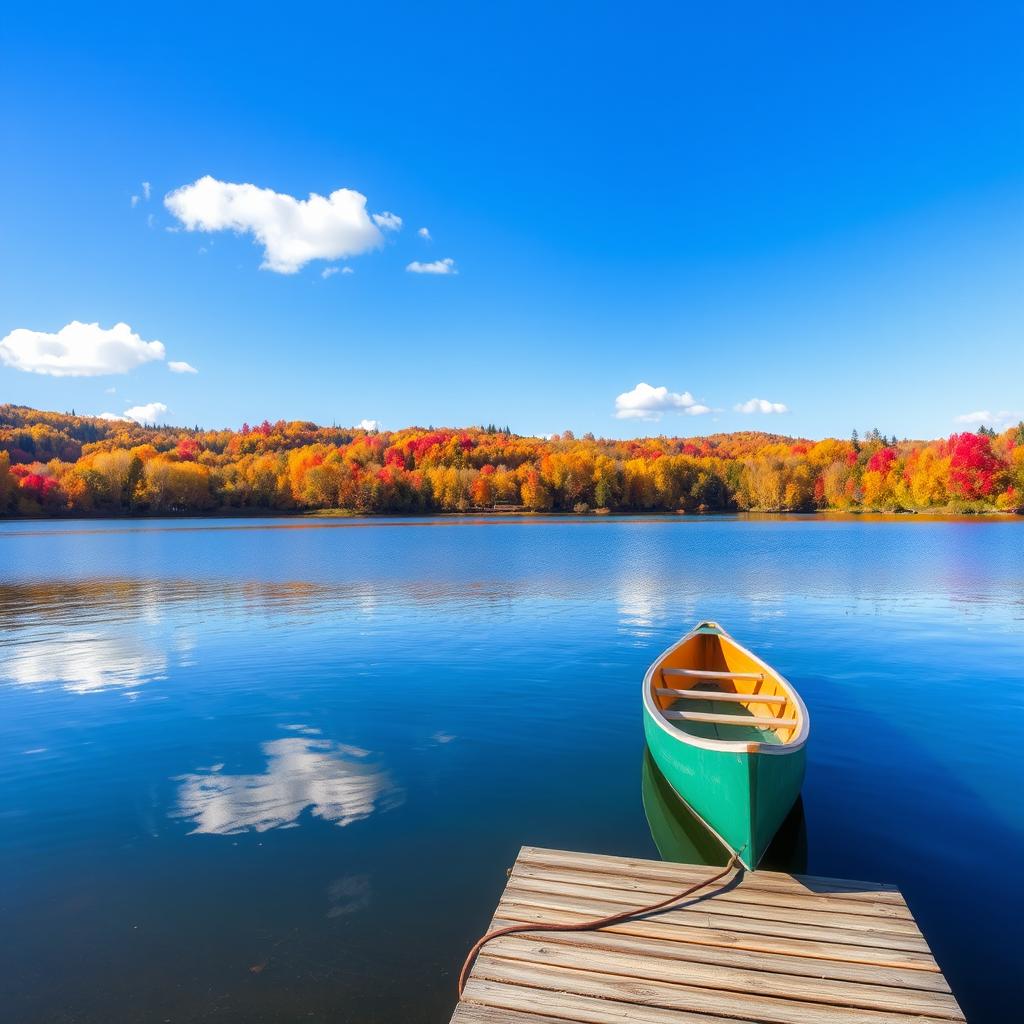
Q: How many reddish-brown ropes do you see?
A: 1